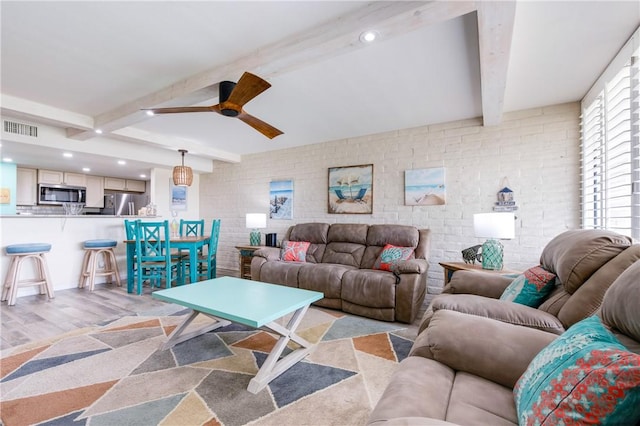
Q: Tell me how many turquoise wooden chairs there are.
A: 4